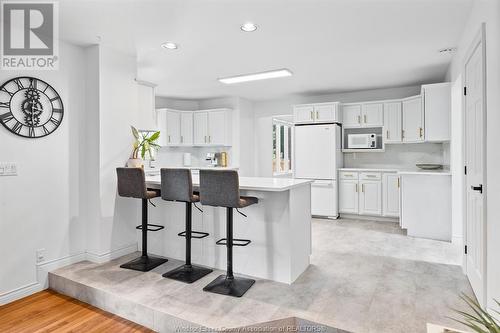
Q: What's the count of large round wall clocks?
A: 1